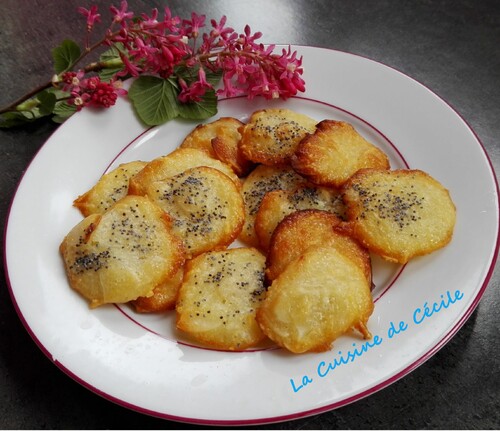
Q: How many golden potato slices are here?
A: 14